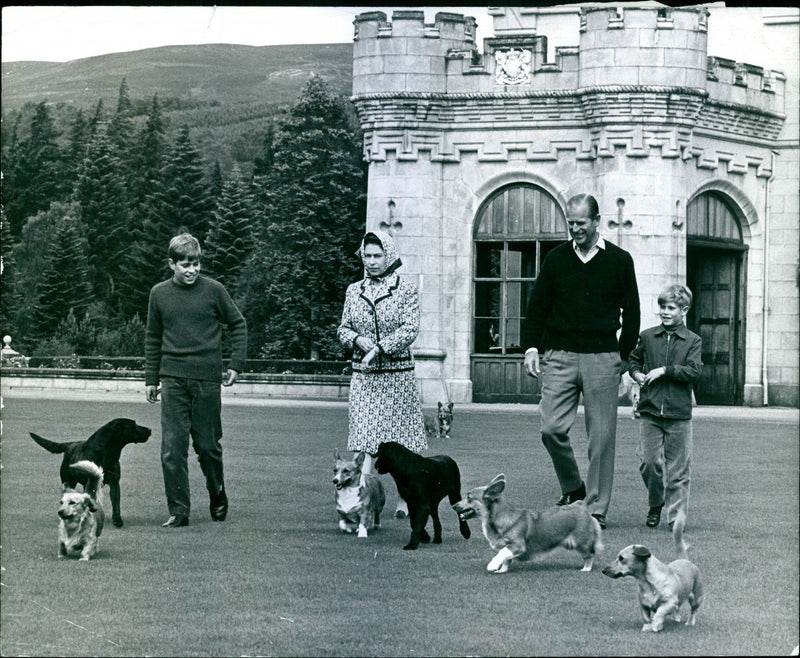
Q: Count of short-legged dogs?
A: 5